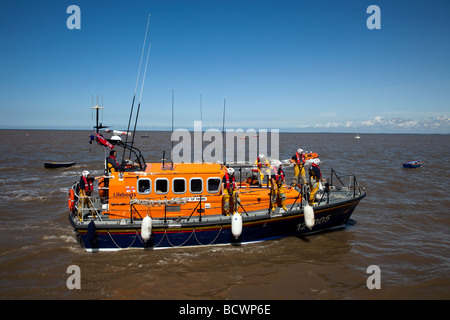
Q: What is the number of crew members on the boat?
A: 7